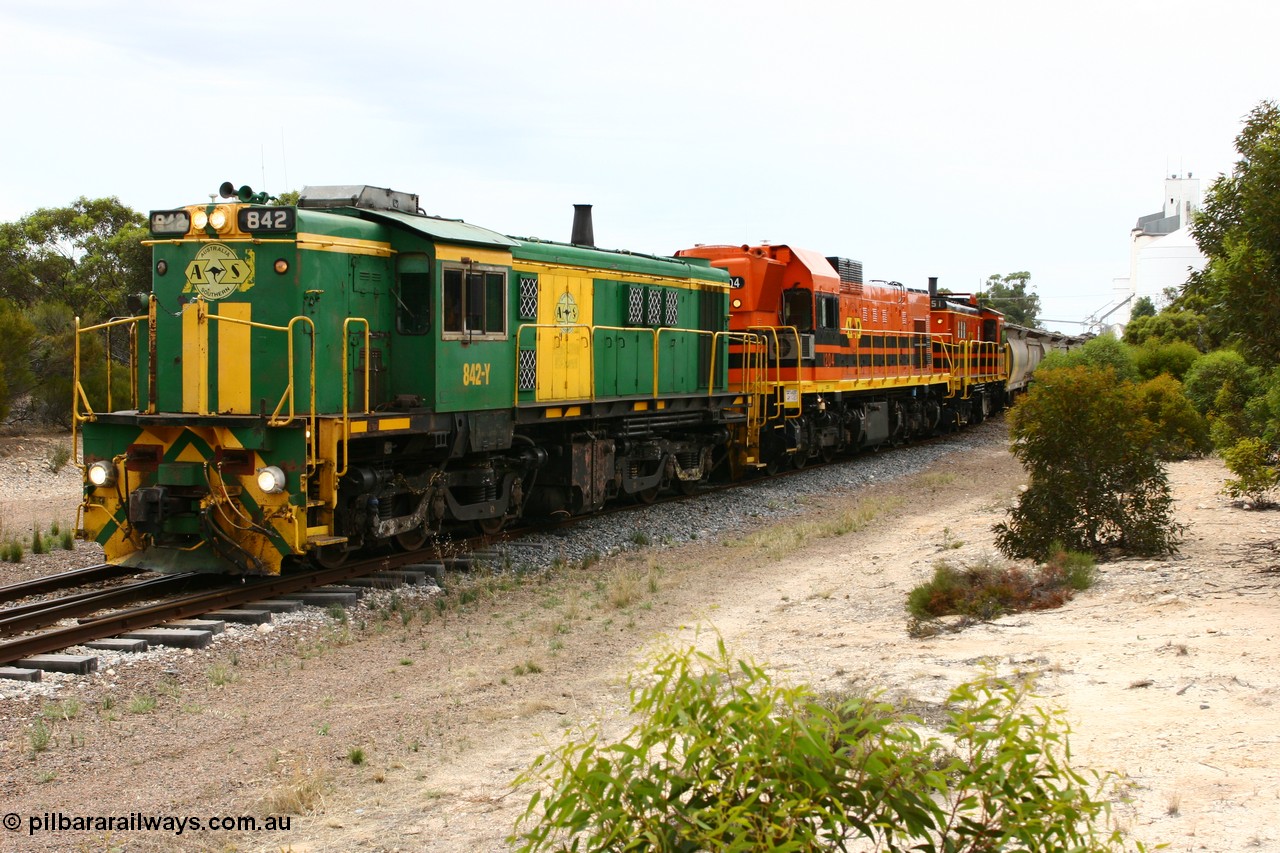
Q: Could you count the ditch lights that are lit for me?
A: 2